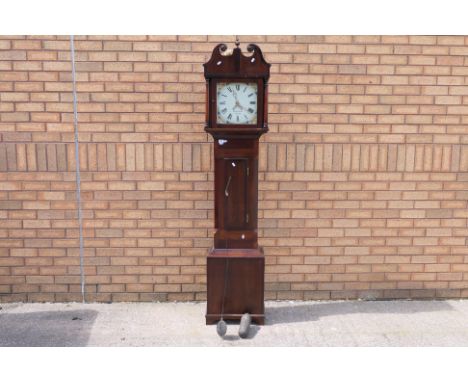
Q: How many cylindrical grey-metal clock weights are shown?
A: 1